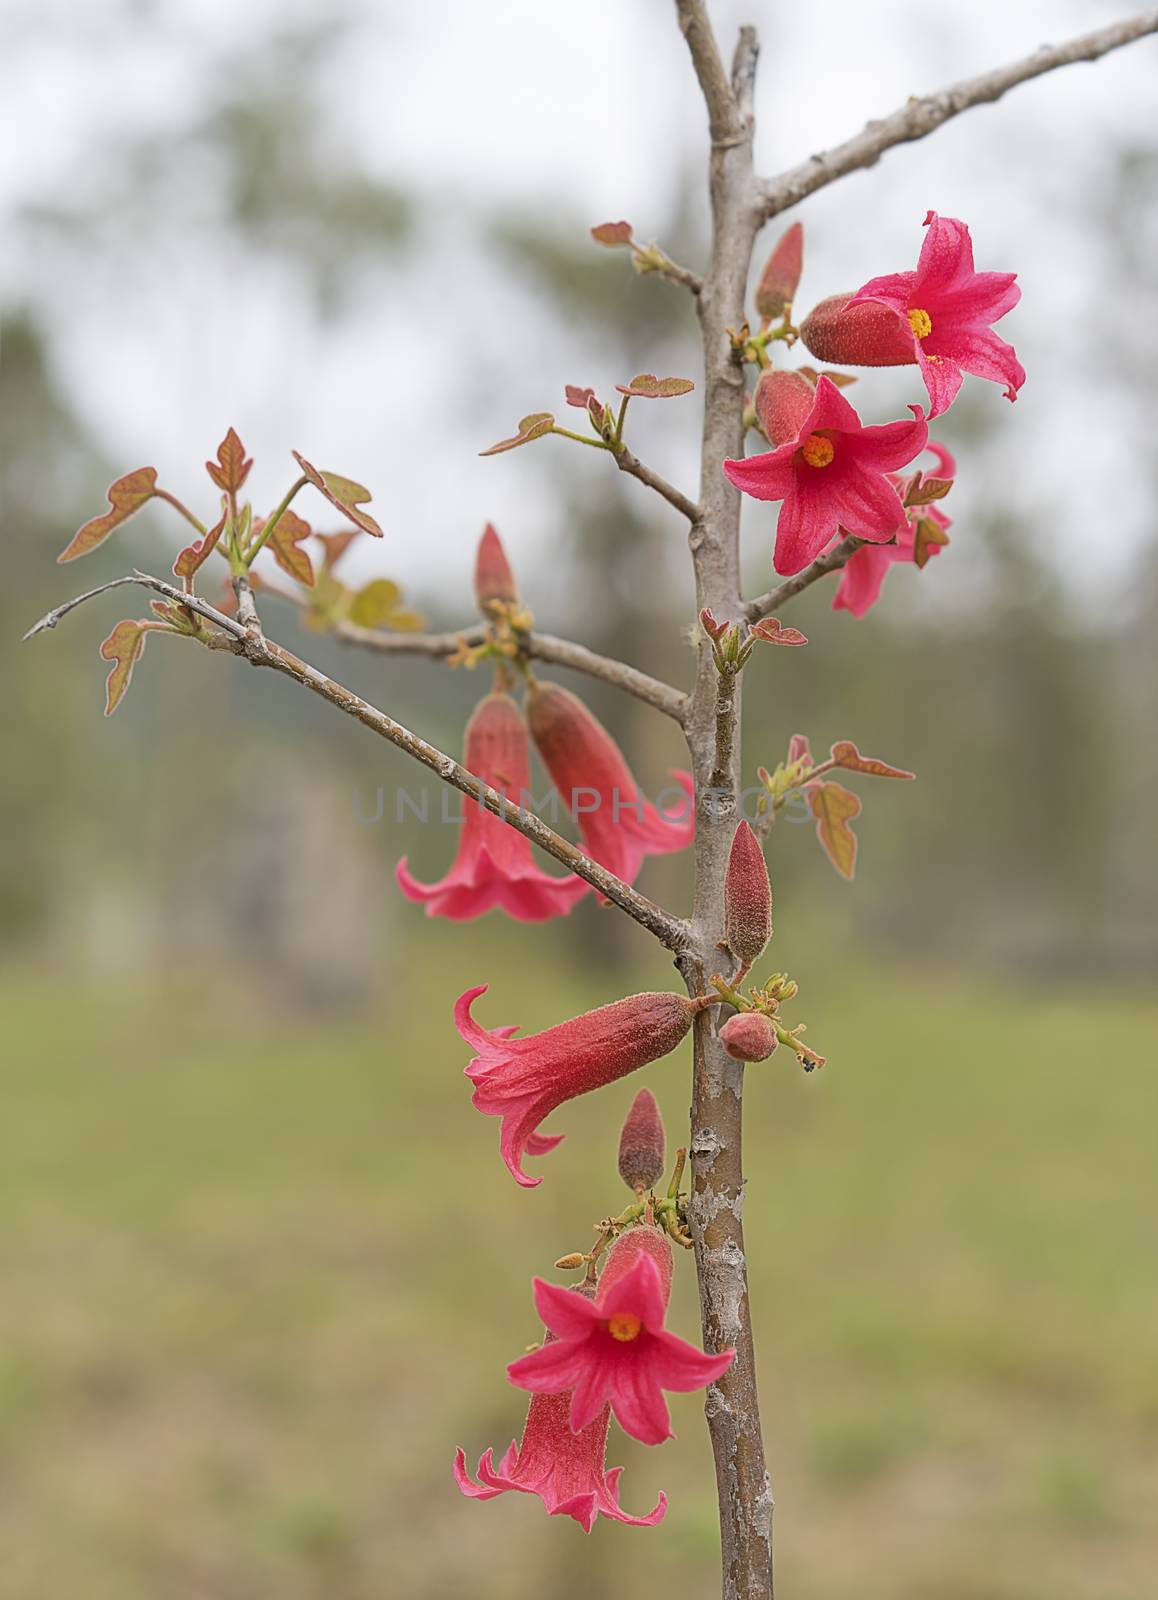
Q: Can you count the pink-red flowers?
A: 8